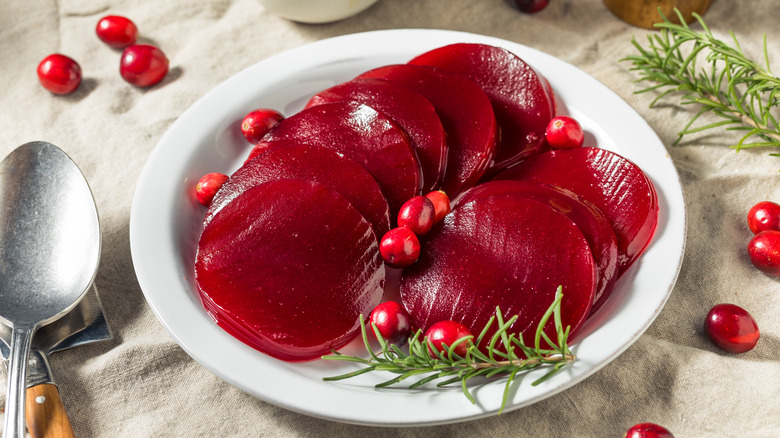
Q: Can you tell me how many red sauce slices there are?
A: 9